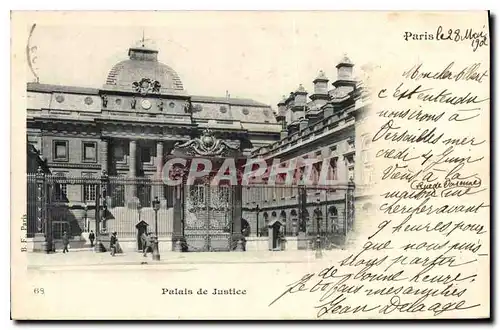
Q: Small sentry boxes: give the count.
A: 2